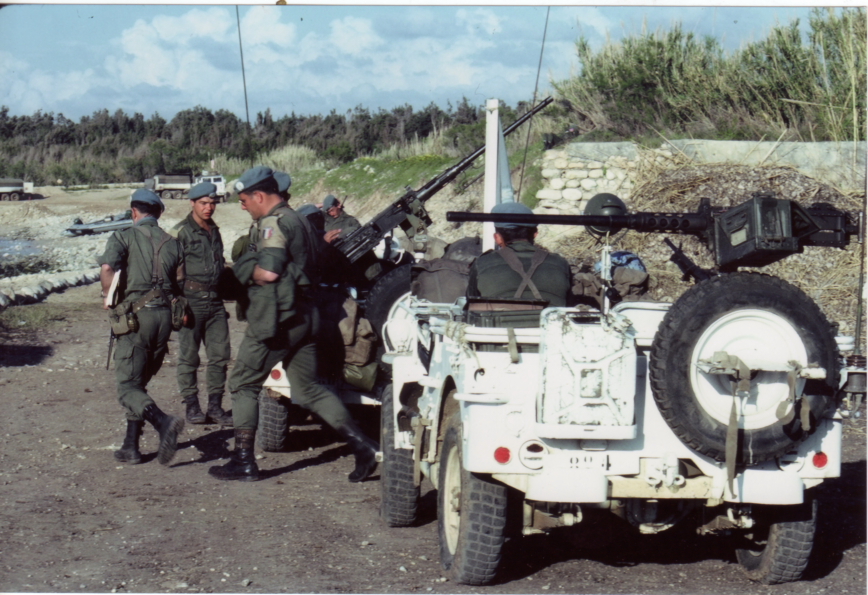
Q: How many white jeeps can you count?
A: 2